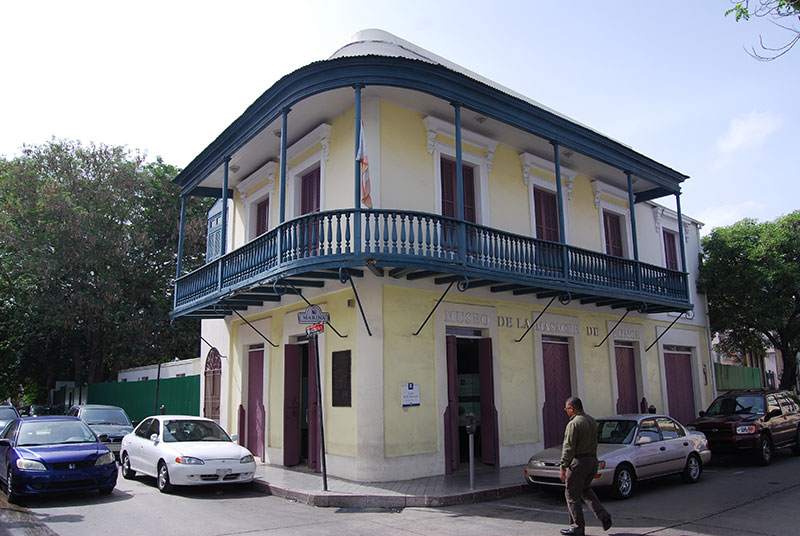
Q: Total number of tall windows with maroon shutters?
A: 6